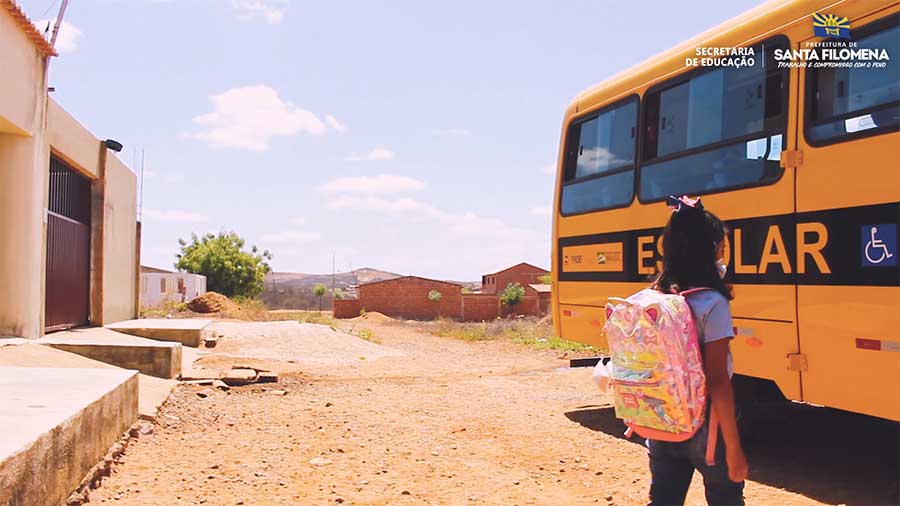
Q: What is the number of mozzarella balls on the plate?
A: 0